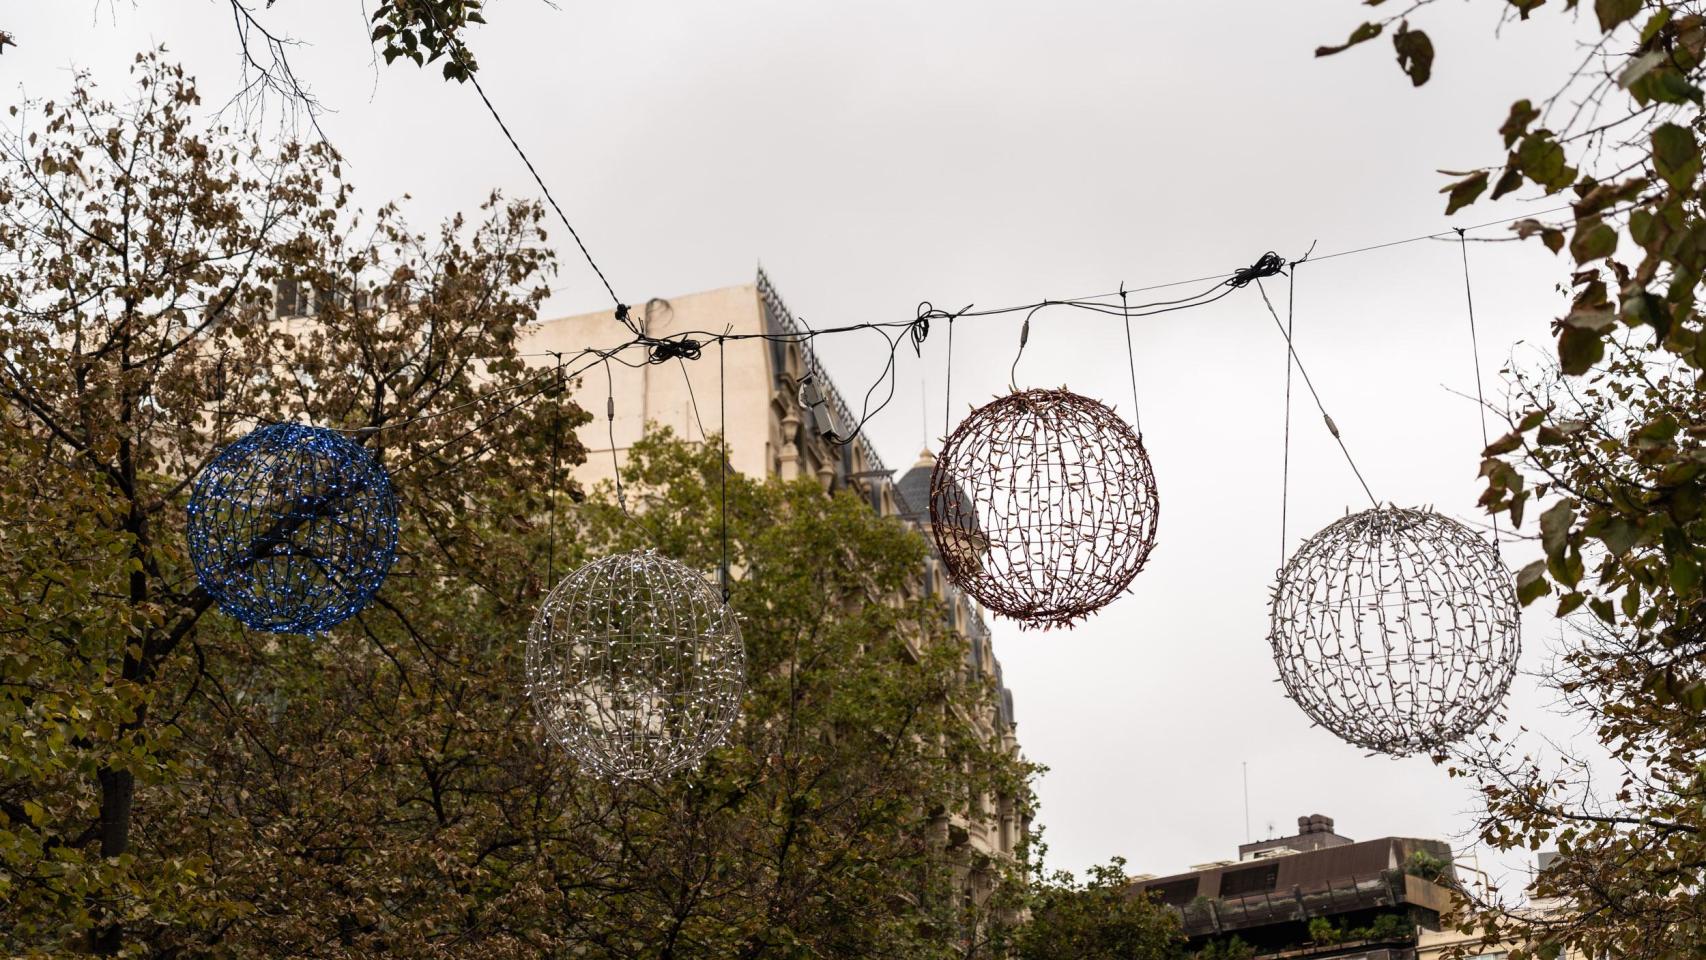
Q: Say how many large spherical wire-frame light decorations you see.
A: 4